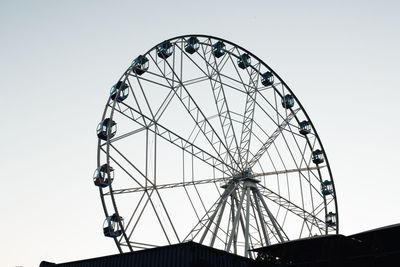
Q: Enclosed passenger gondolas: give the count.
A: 15